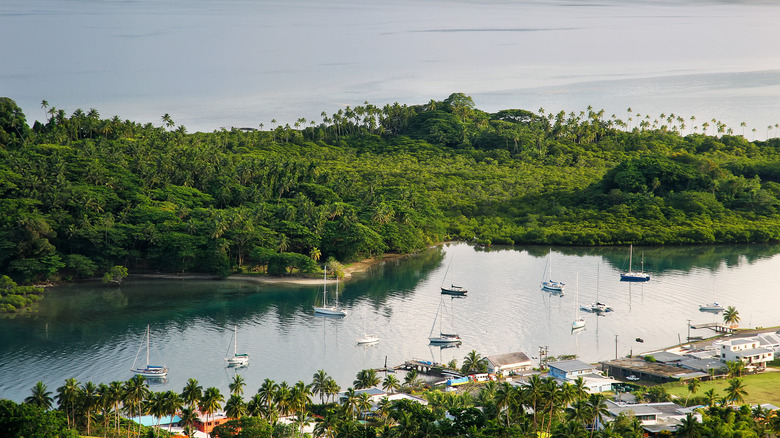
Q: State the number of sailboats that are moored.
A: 11